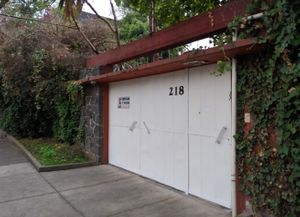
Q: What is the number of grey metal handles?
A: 3